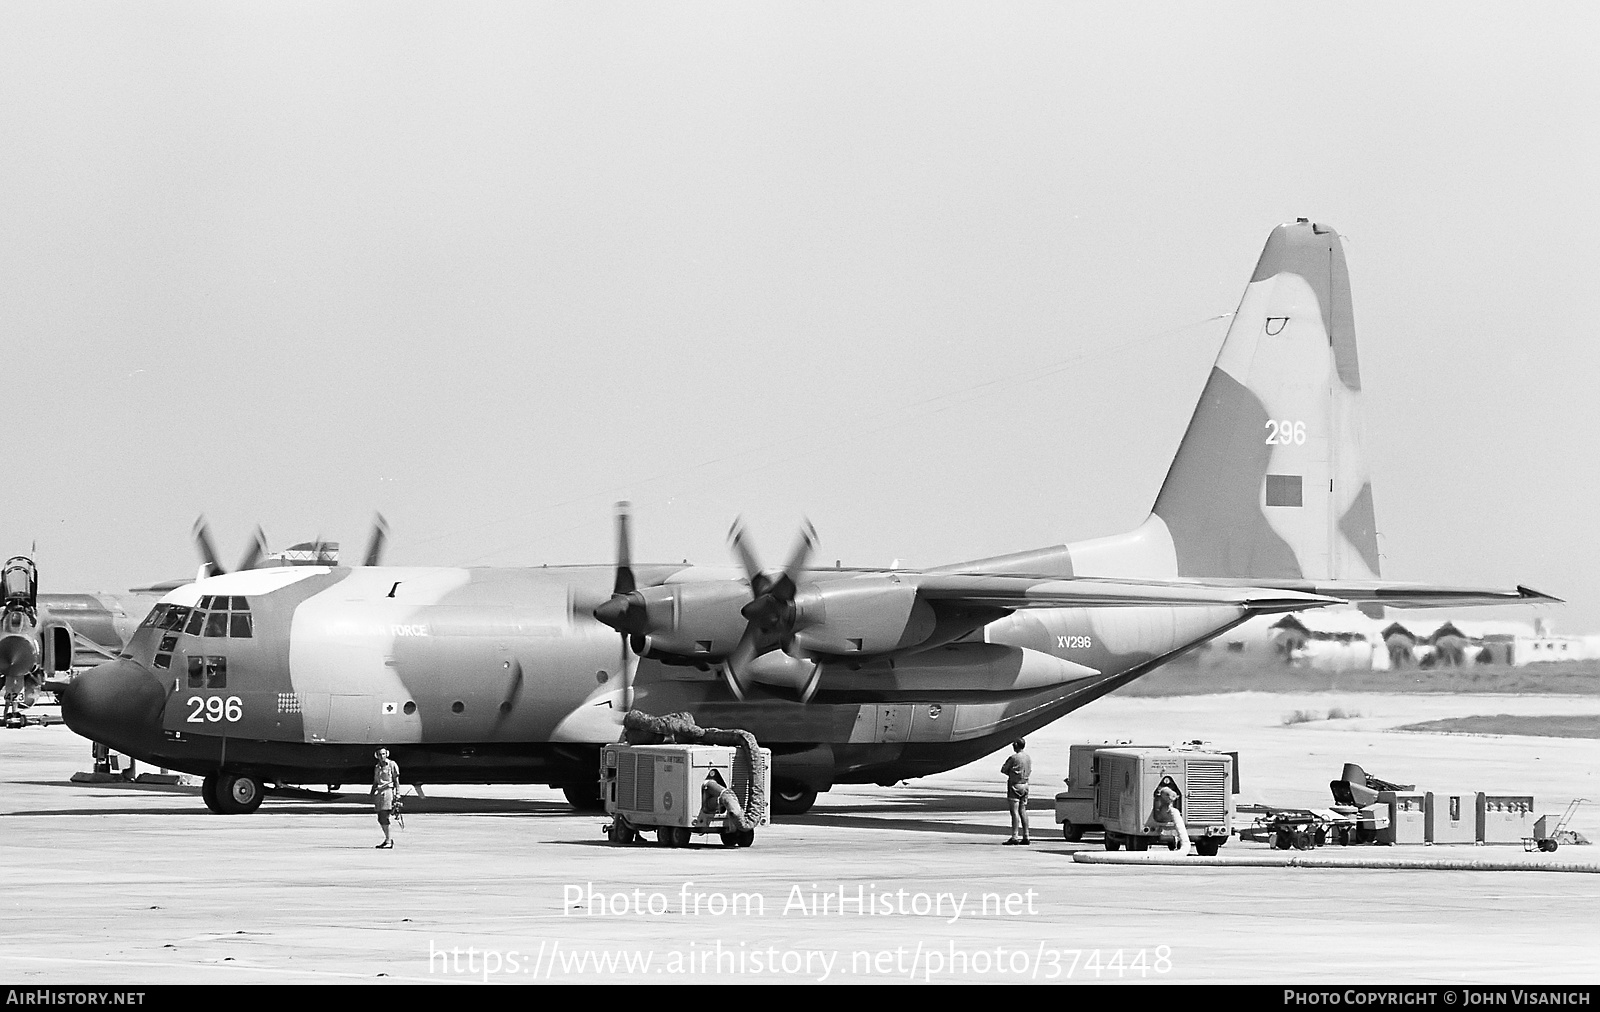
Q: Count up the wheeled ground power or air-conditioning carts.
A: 2